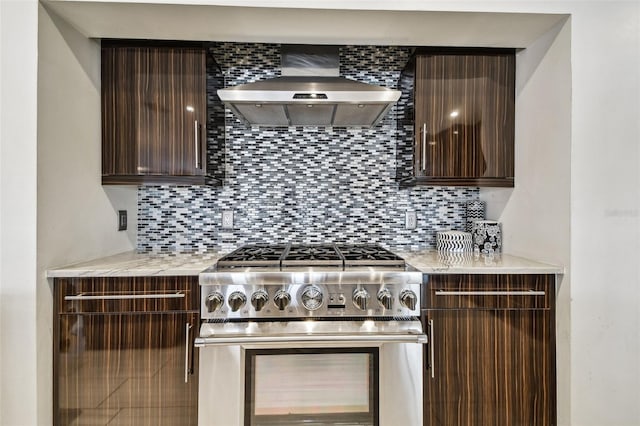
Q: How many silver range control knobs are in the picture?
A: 7